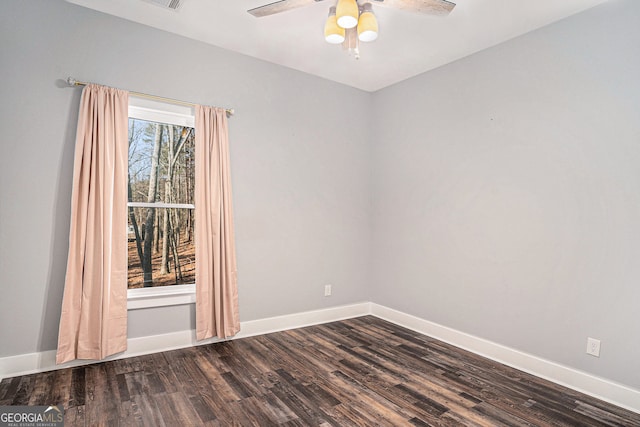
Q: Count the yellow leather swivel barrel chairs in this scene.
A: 0